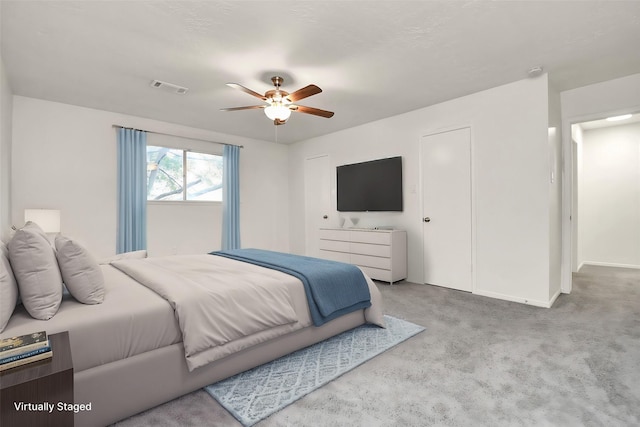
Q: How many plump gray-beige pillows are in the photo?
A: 3